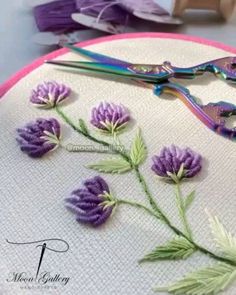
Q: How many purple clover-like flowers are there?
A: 5